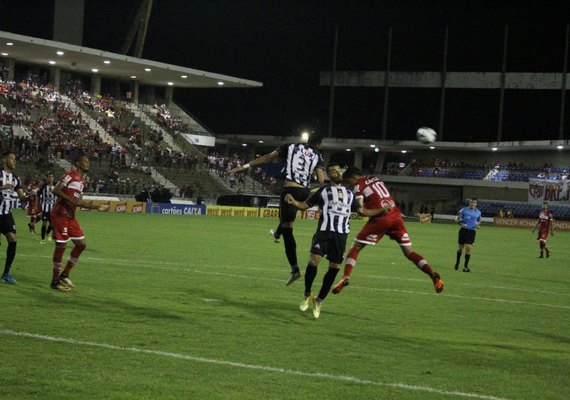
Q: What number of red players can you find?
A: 4